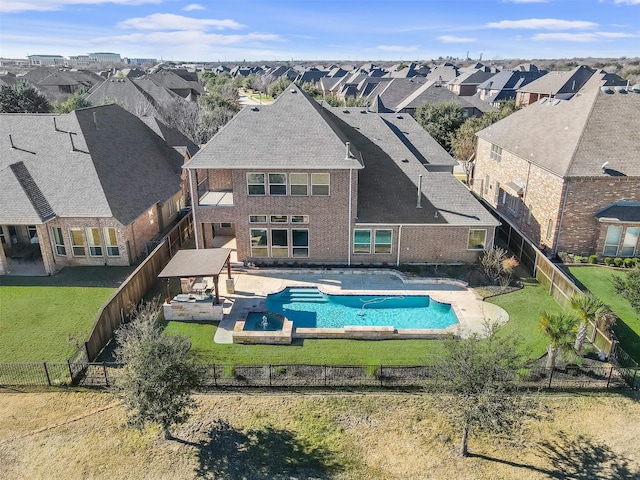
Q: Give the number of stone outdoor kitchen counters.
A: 1